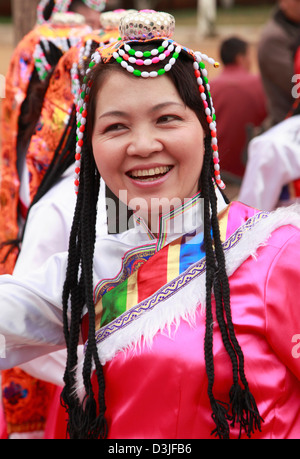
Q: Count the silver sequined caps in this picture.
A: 3